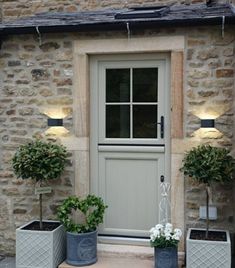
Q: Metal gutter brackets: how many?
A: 3